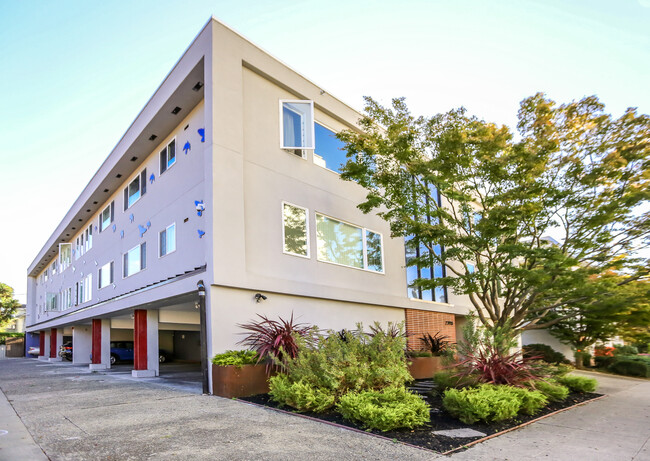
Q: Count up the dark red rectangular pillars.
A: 4